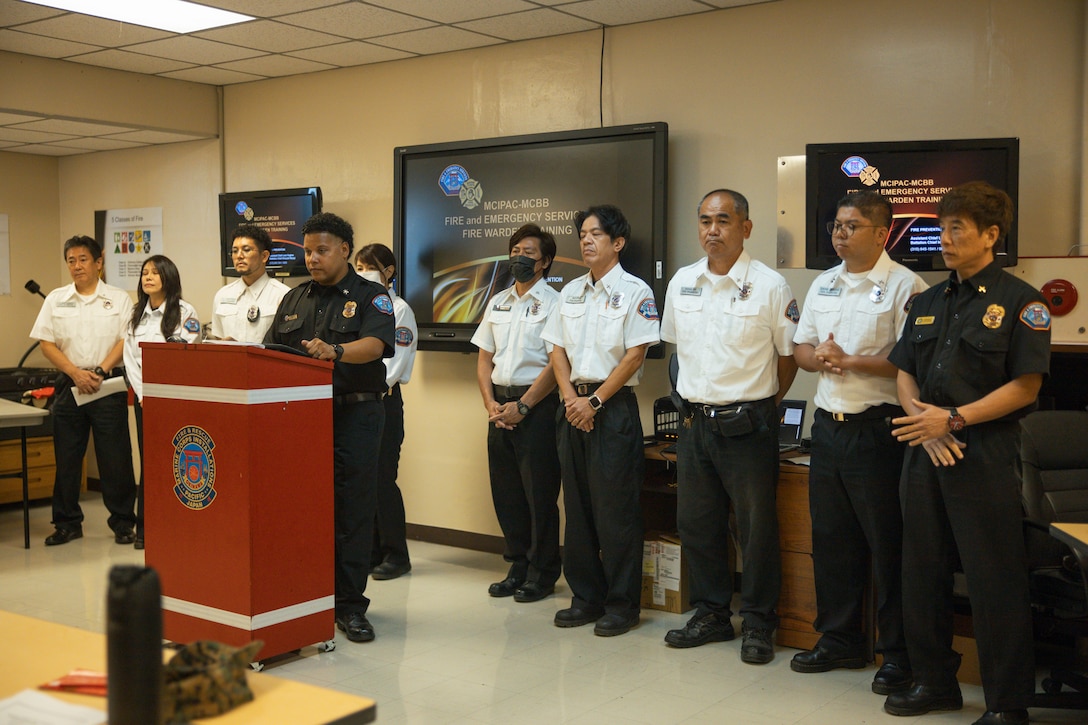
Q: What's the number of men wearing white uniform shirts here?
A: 6